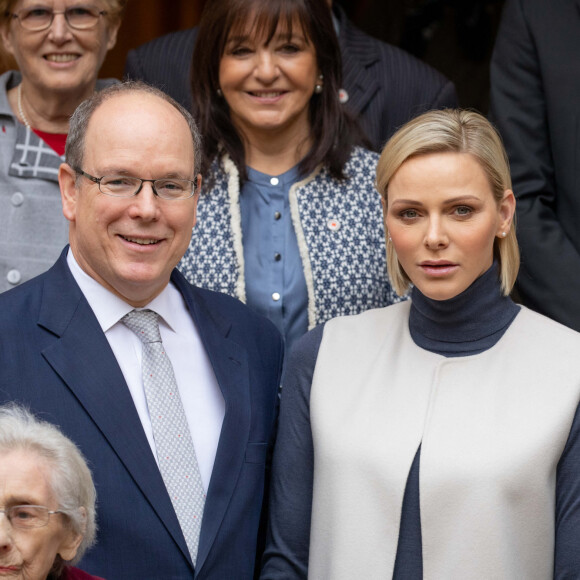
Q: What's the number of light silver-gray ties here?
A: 1